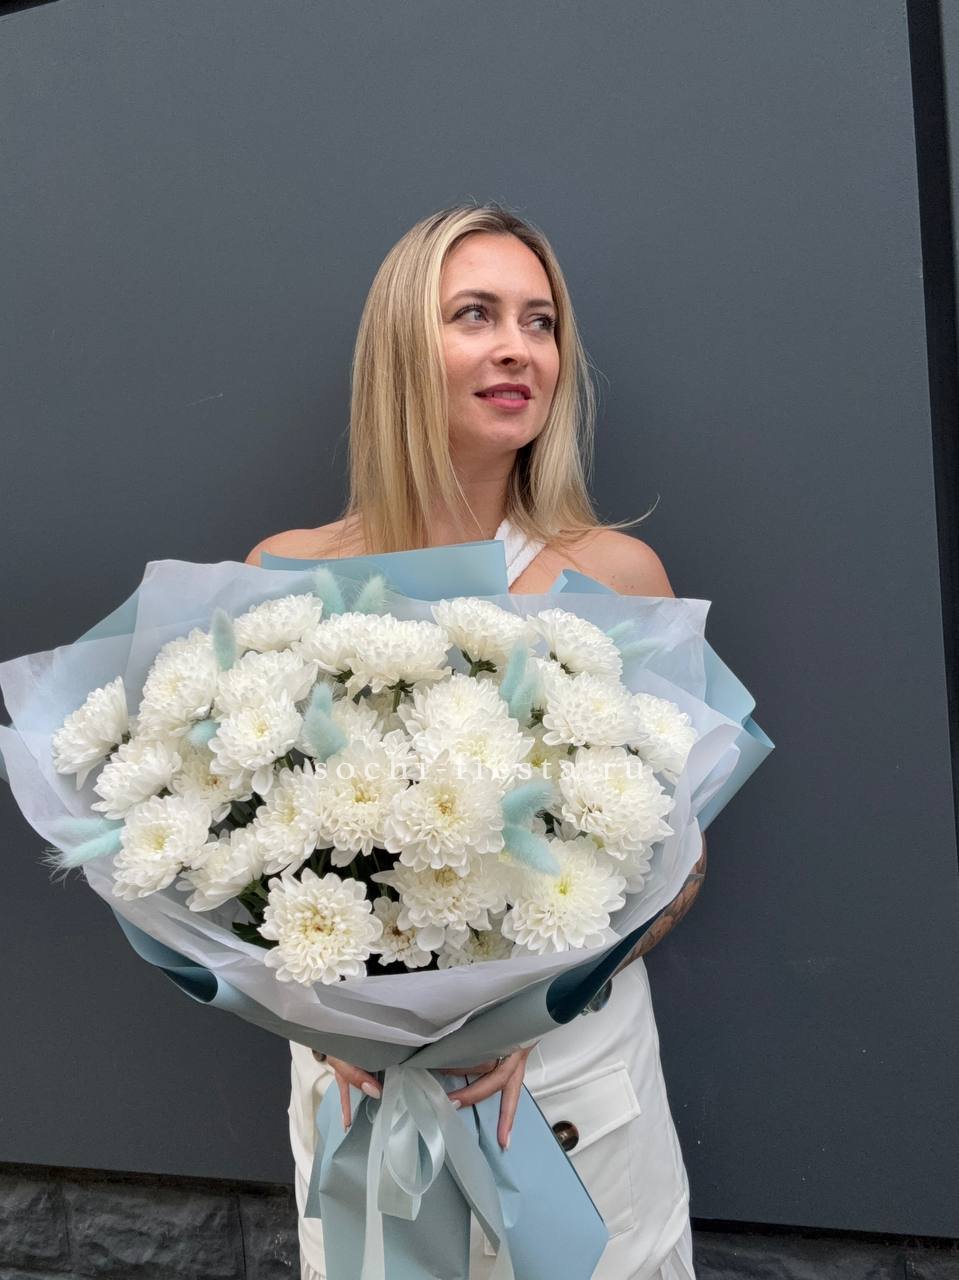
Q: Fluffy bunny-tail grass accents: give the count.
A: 14